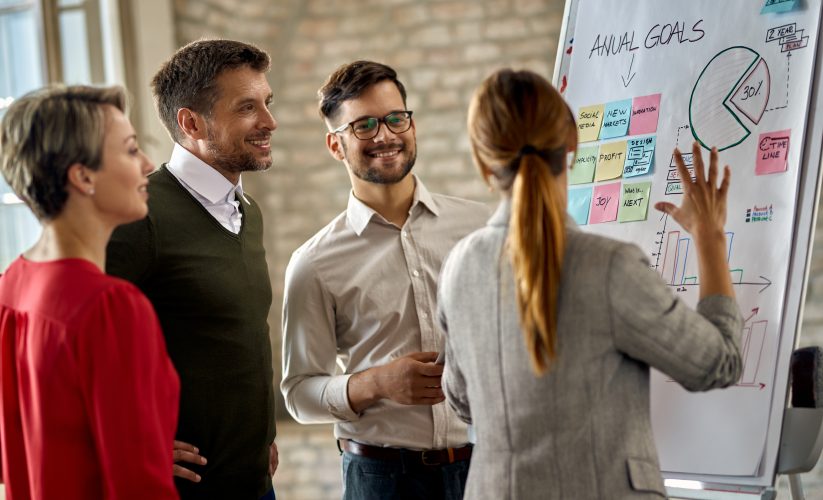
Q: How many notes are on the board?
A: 11